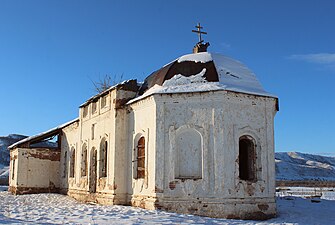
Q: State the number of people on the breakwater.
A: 0